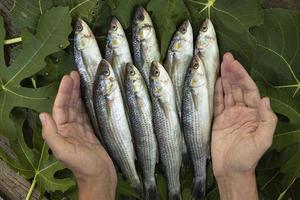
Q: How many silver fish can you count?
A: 9